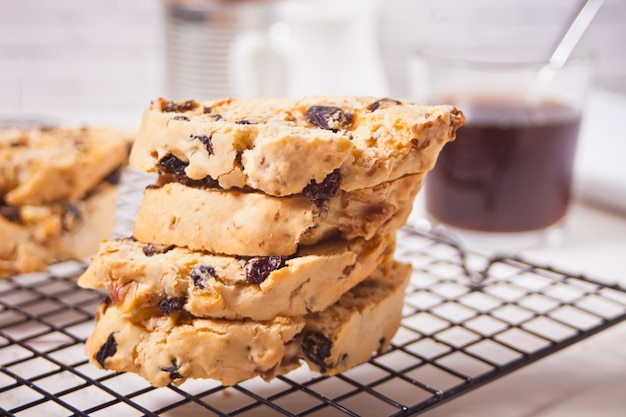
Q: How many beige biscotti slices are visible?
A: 6